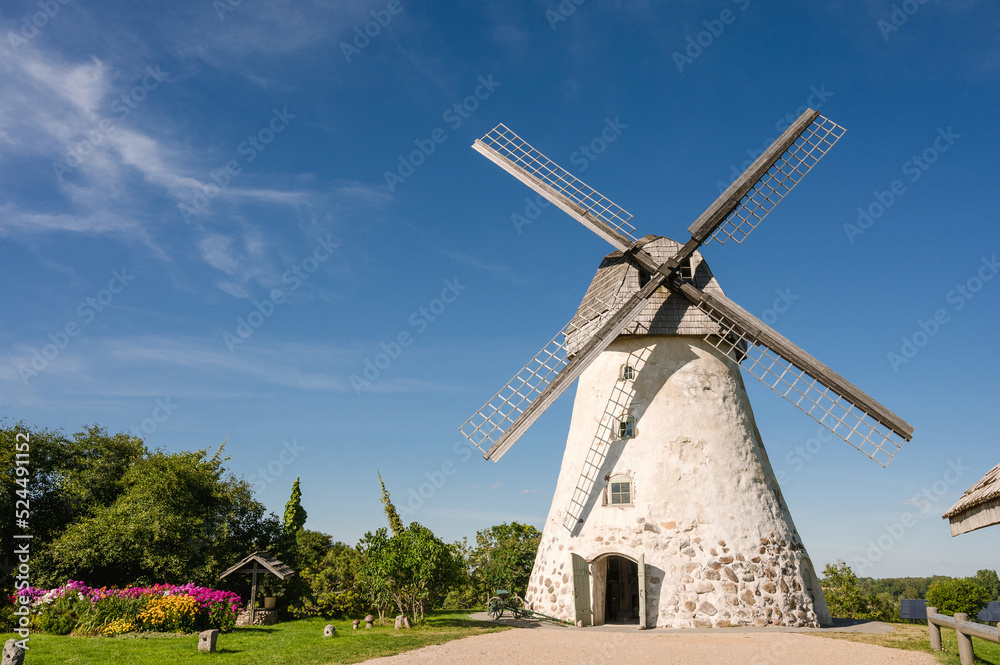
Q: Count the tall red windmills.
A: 0